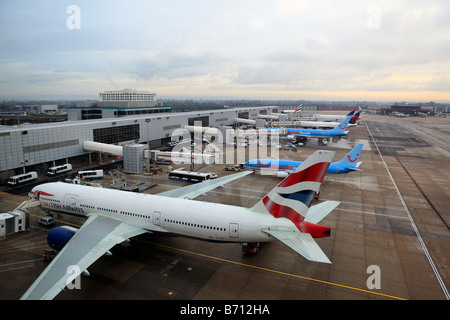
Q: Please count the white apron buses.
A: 4